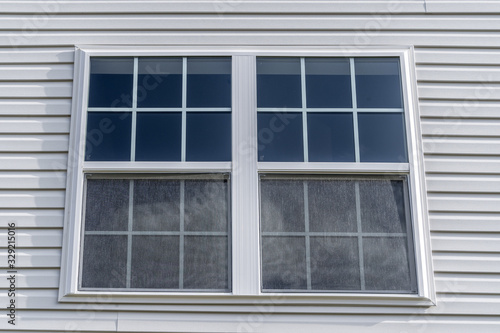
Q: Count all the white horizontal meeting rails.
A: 2